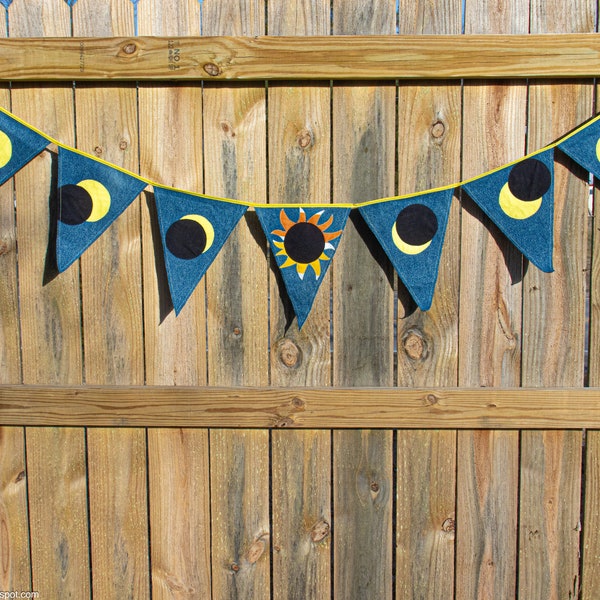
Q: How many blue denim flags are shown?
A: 7